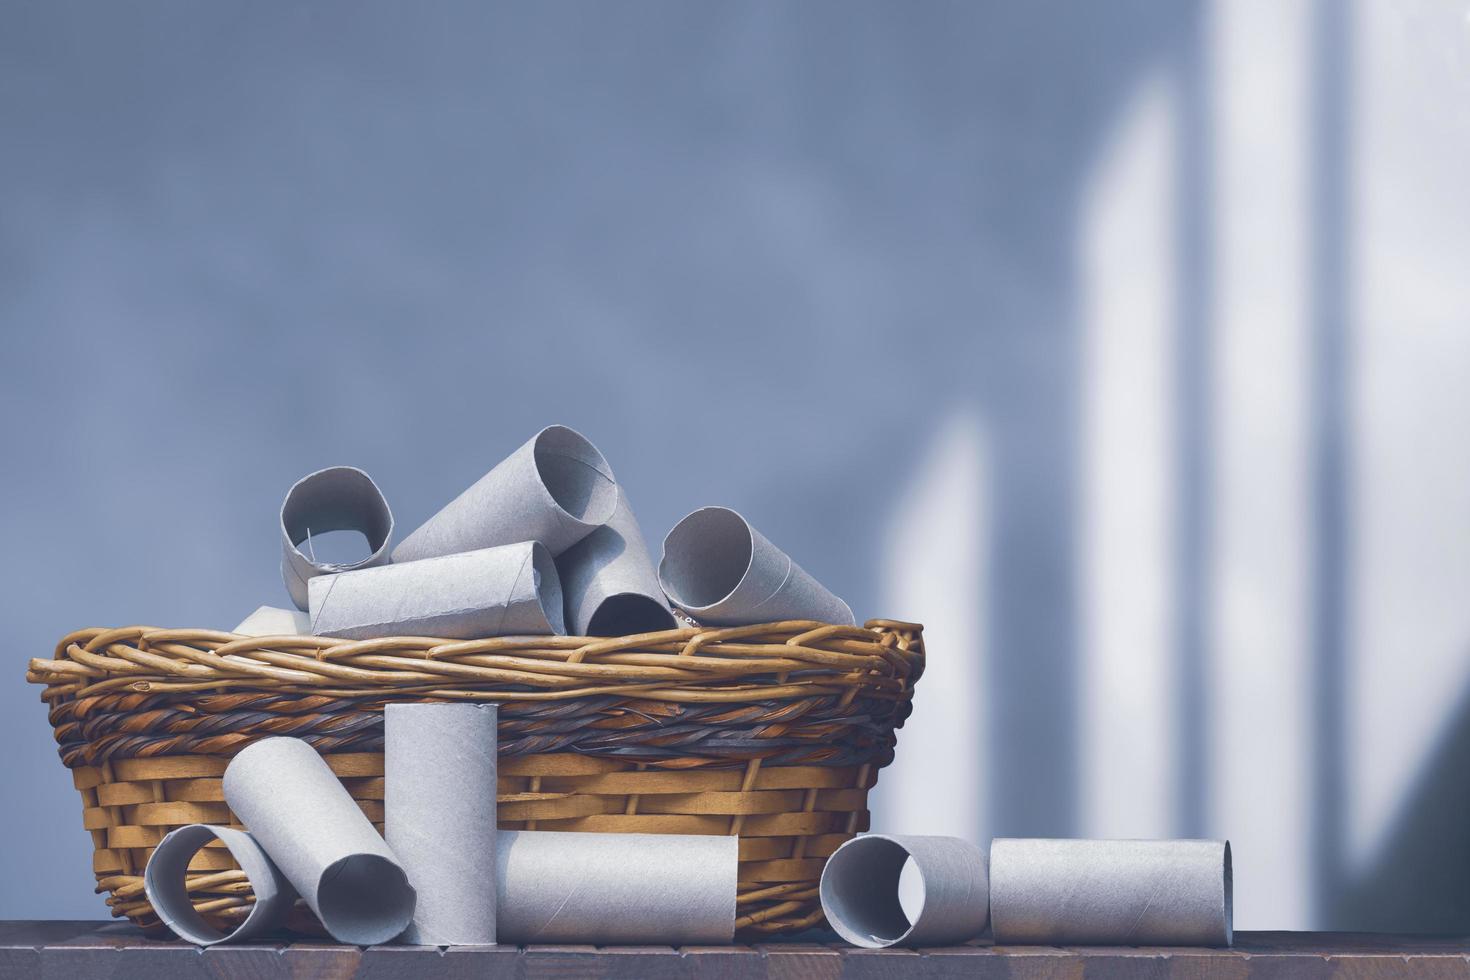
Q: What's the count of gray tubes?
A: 11